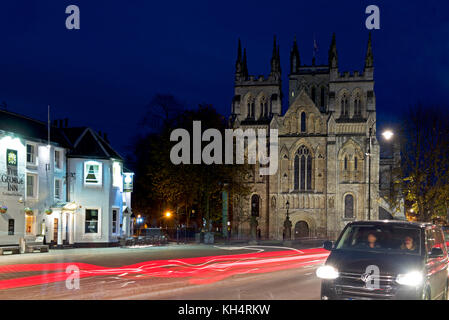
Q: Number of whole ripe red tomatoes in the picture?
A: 0